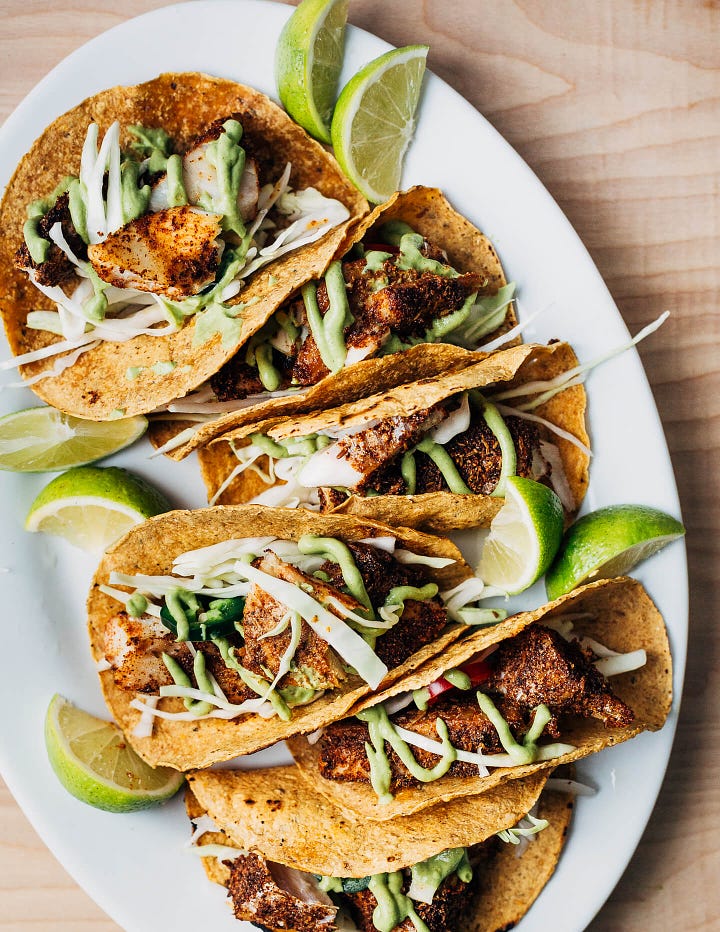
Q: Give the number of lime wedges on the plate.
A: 7